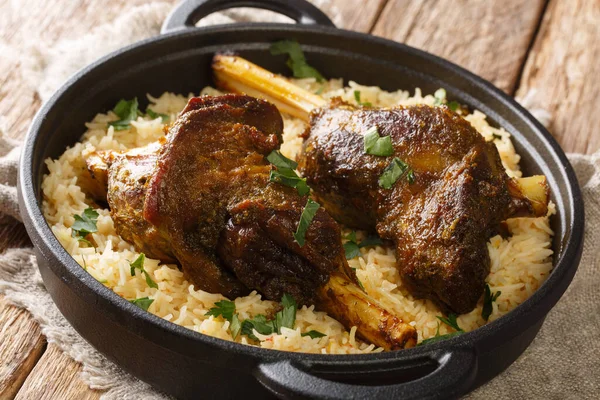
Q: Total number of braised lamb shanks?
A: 2